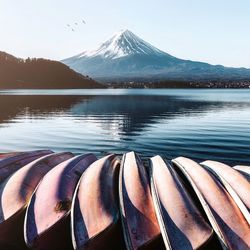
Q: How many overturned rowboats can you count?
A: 9